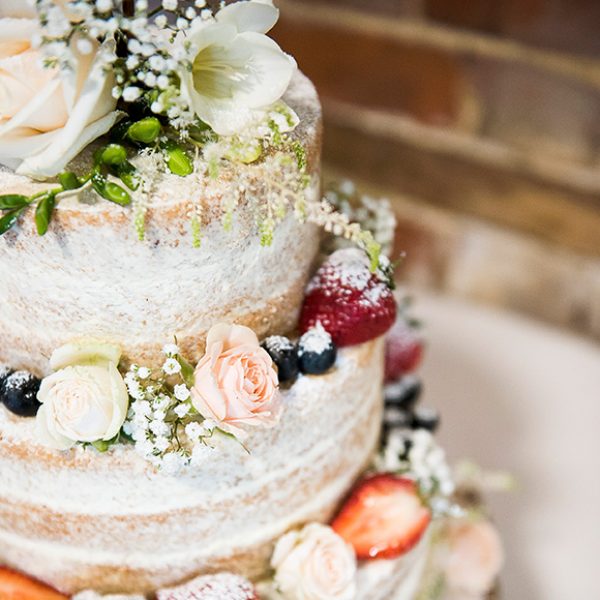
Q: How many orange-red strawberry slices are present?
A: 2